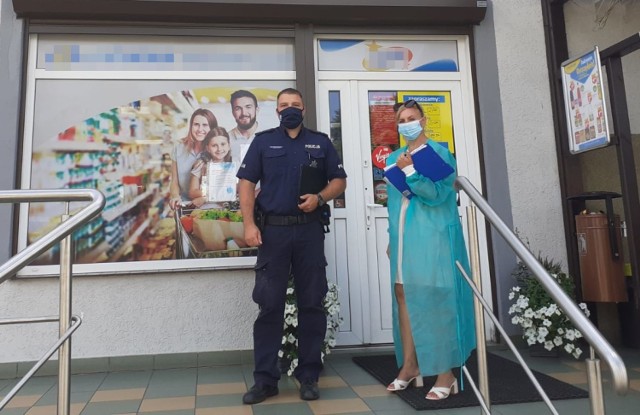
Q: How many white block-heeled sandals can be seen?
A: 2